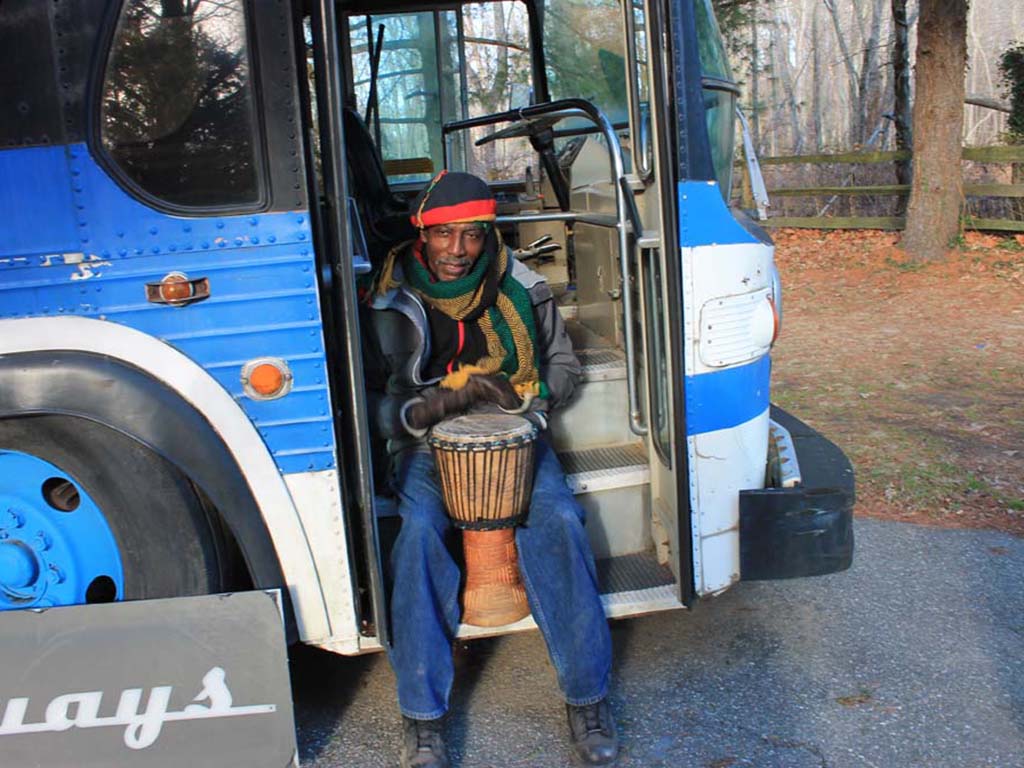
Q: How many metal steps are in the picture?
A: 3